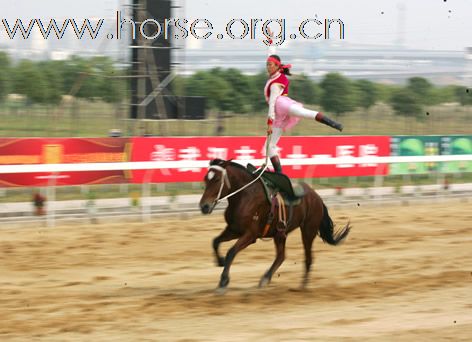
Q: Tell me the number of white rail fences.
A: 1